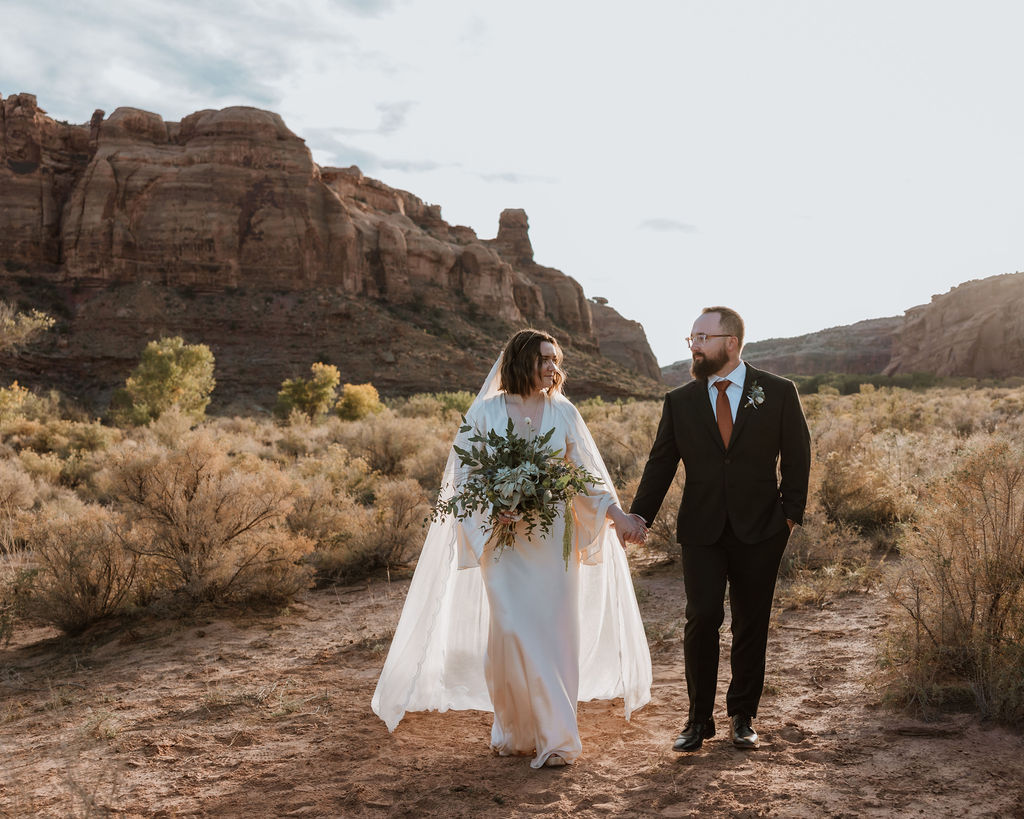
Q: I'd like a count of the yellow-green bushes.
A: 3